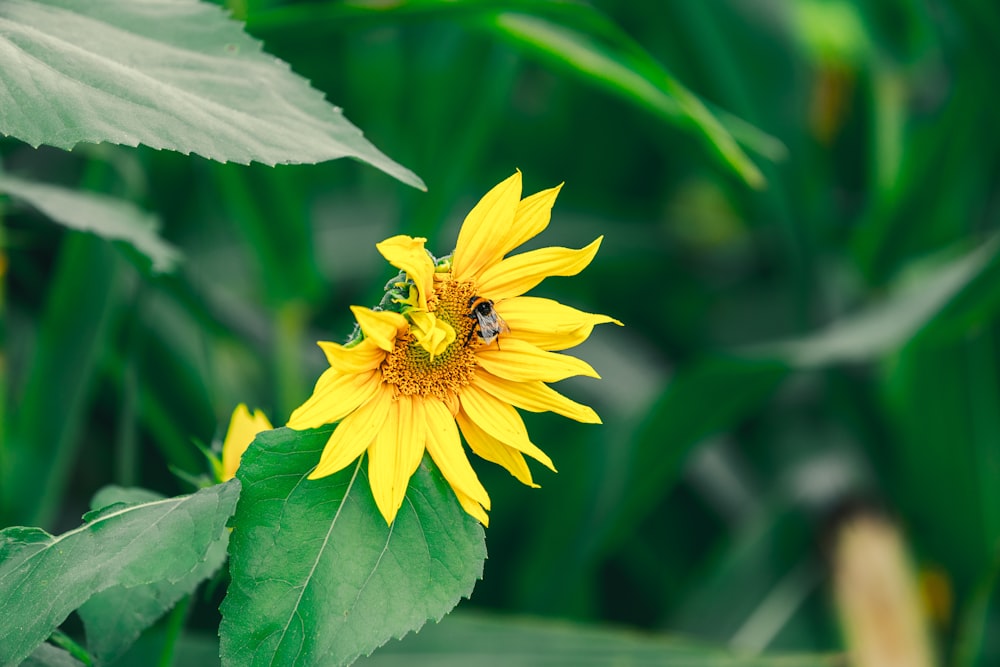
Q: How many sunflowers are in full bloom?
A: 1